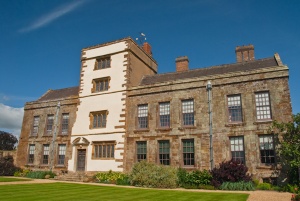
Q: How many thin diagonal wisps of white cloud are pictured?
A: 1